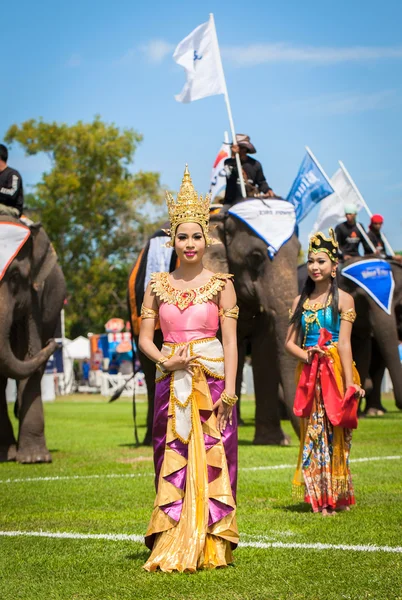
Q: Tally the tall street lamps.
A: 0